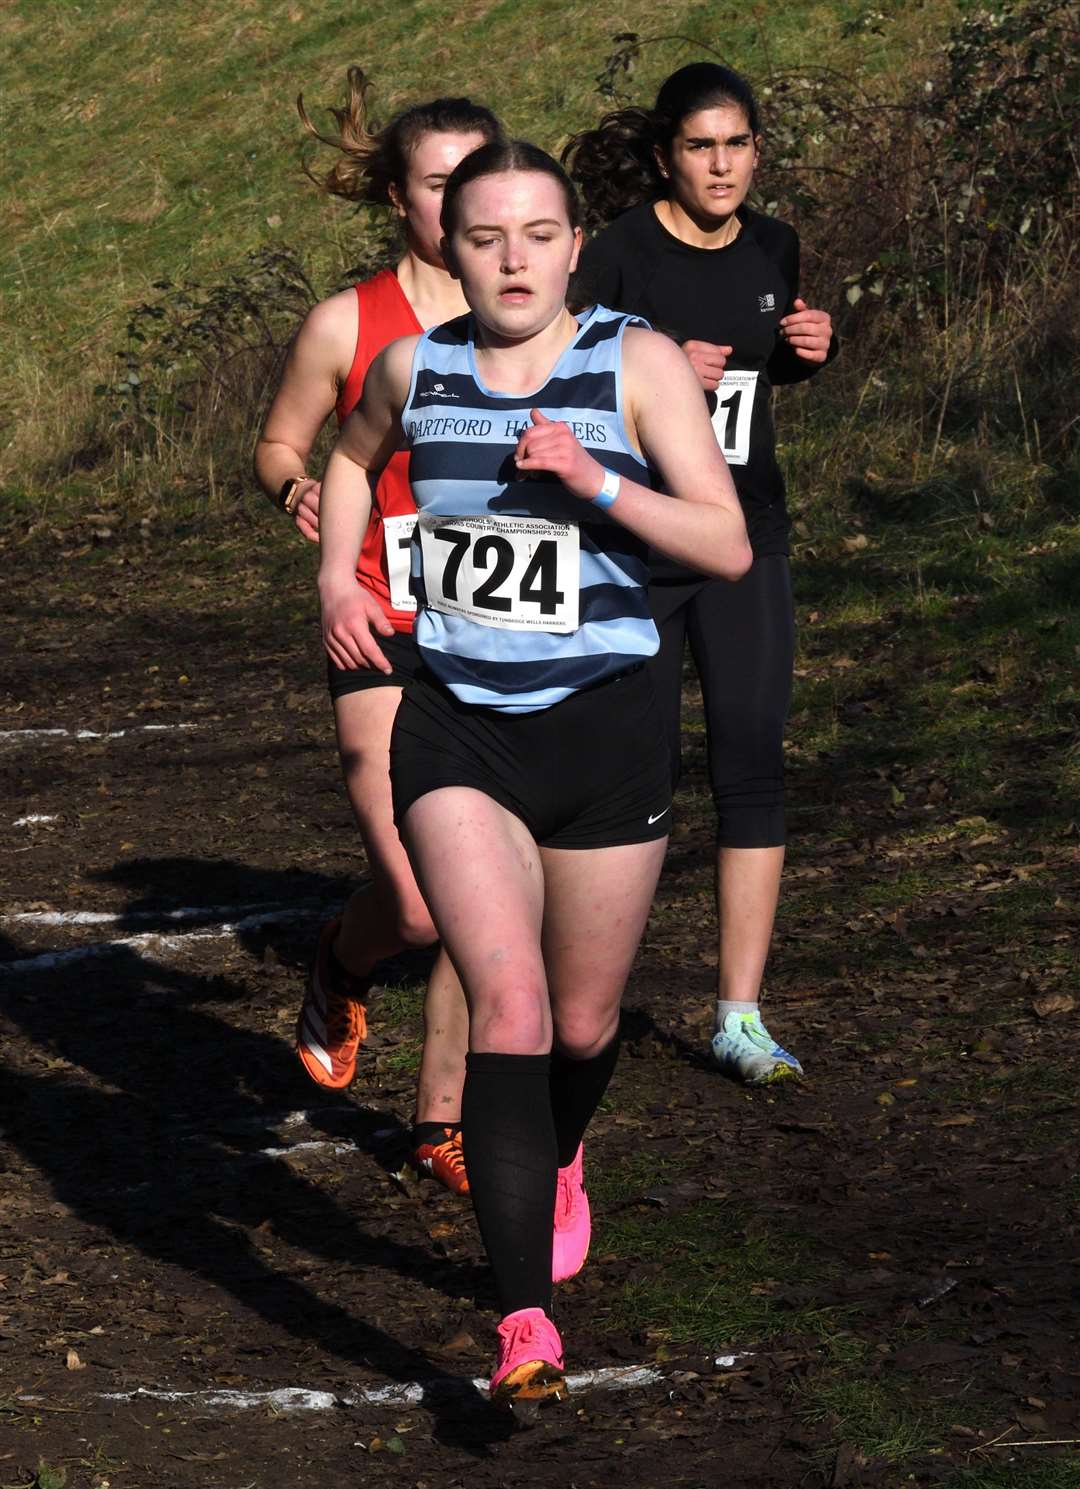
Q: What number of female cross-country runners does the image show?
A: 3